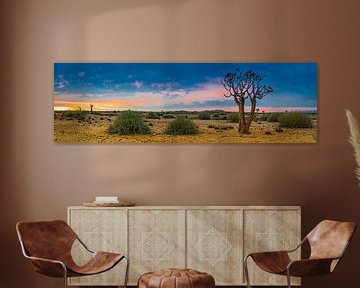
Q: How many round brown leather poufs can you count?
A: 1